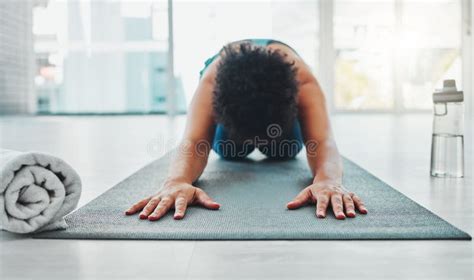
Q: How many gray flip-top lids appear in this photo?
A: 1